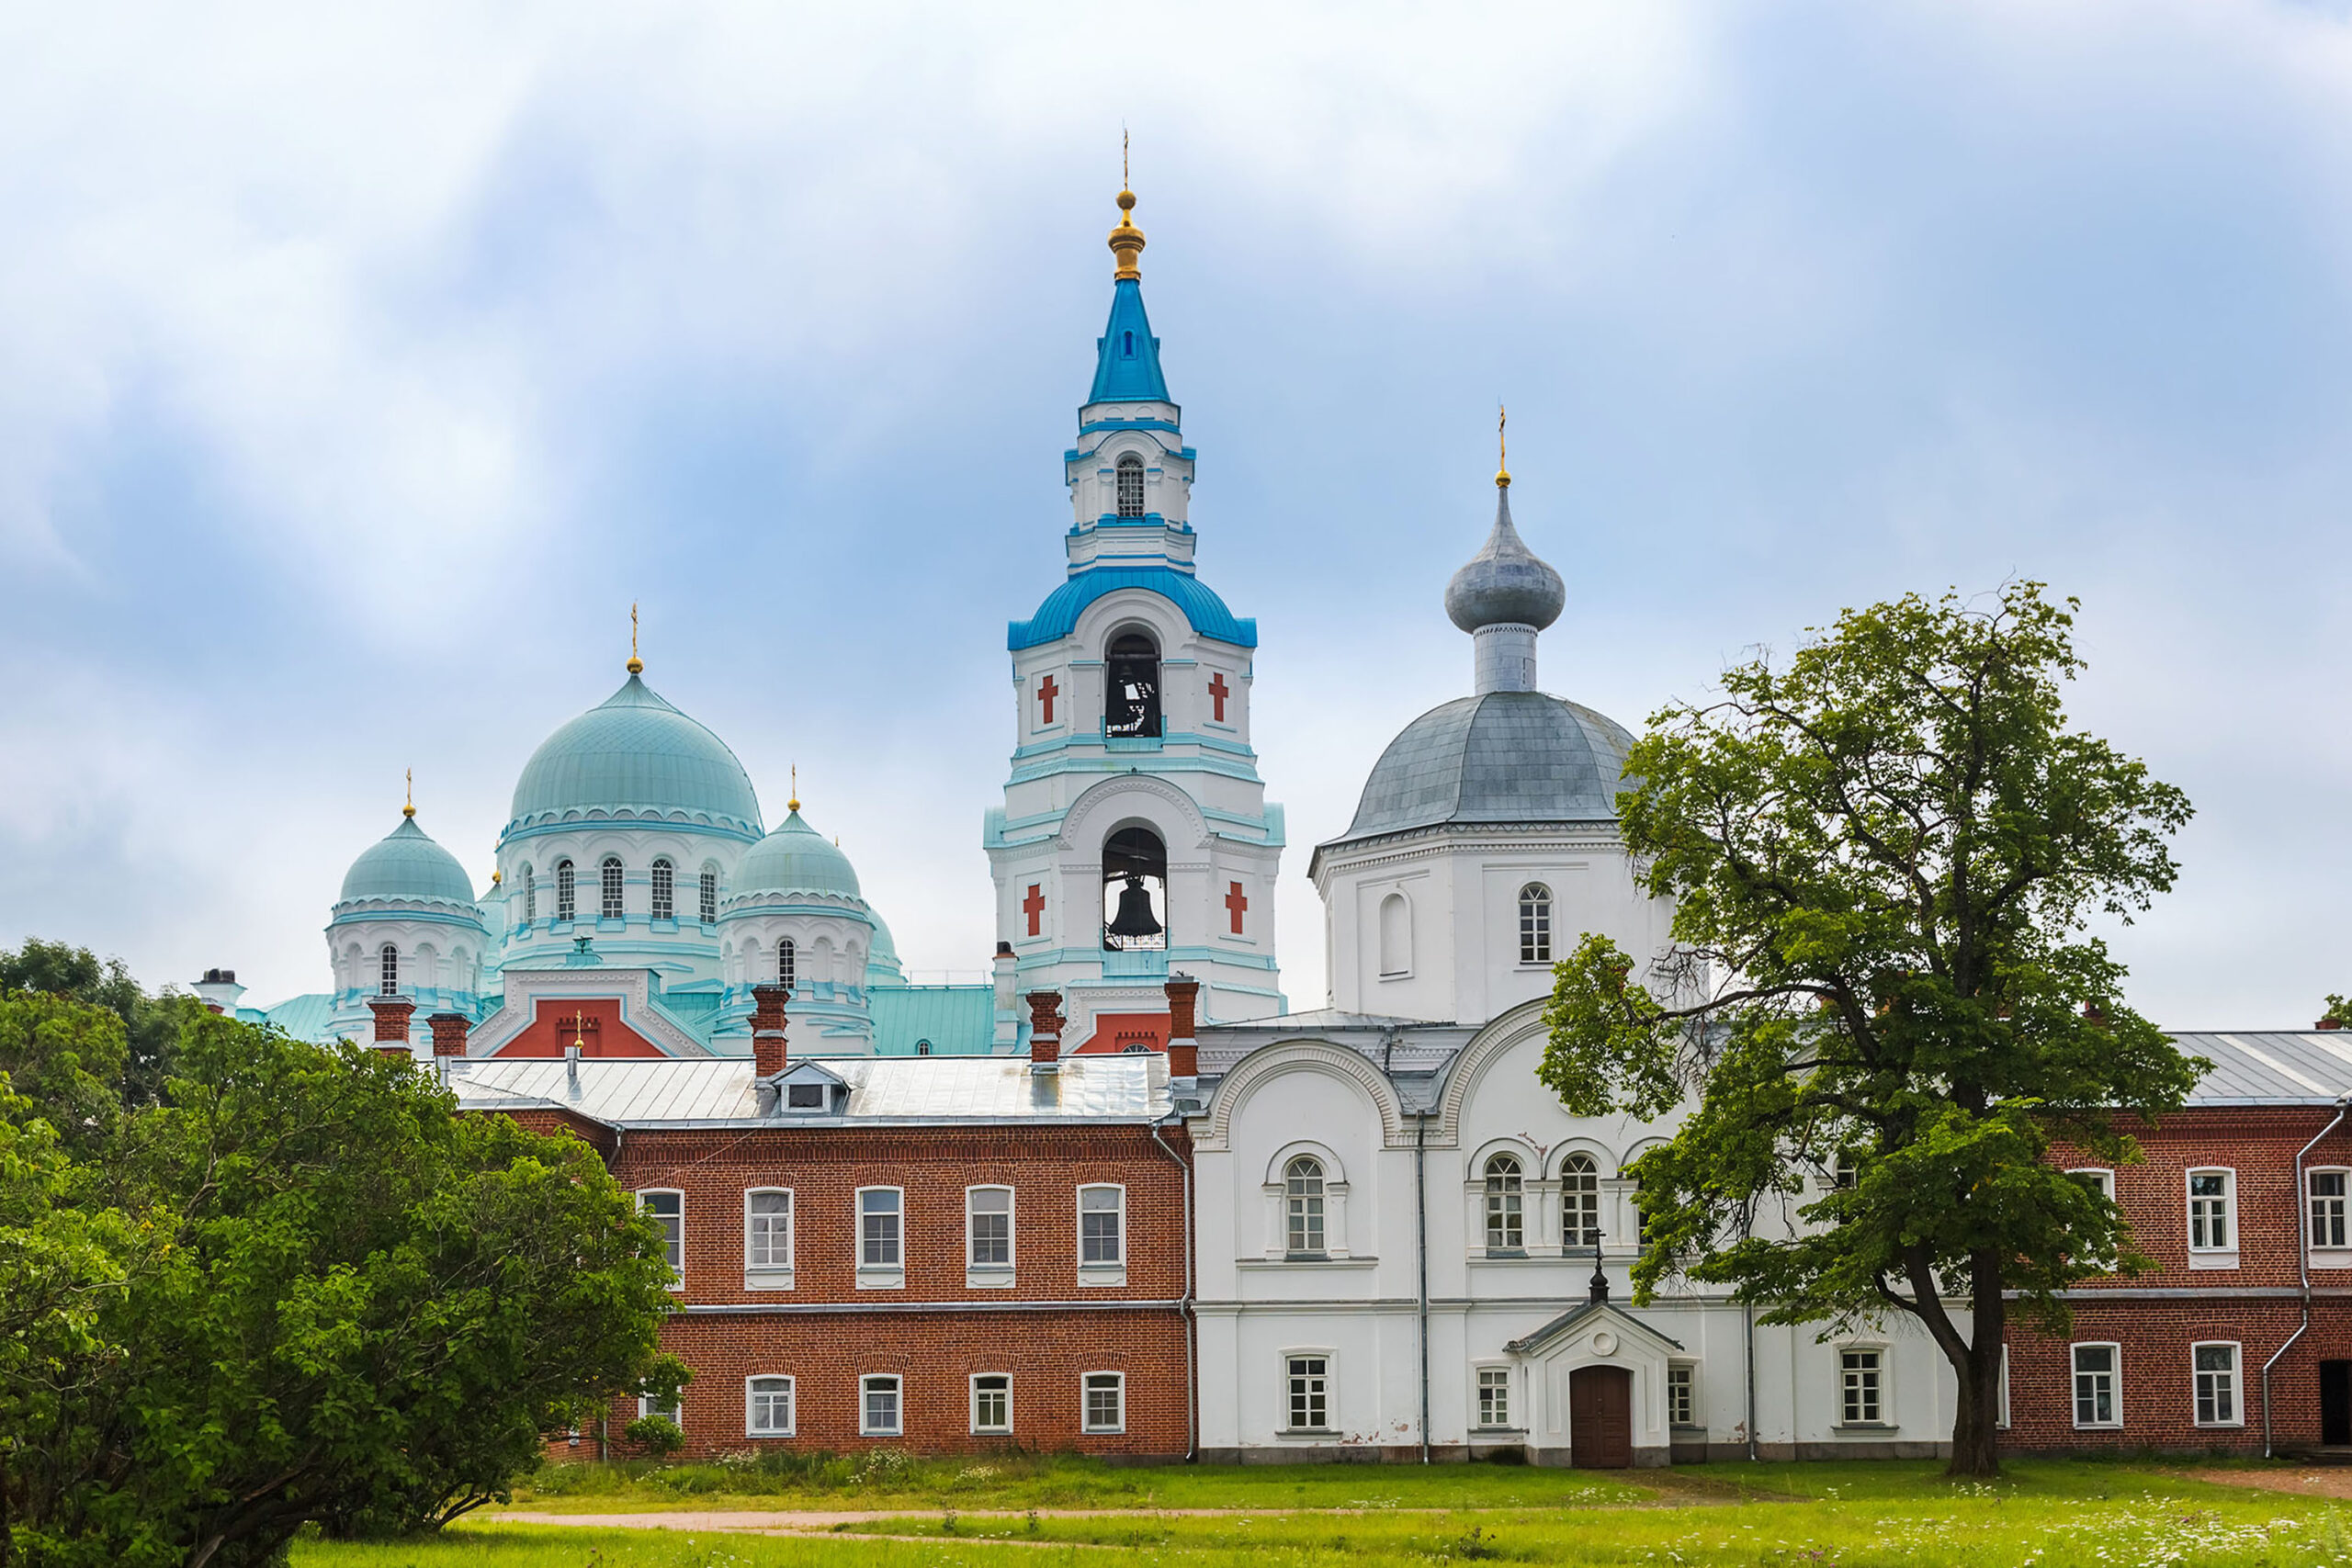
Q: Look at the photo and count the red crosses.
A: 4